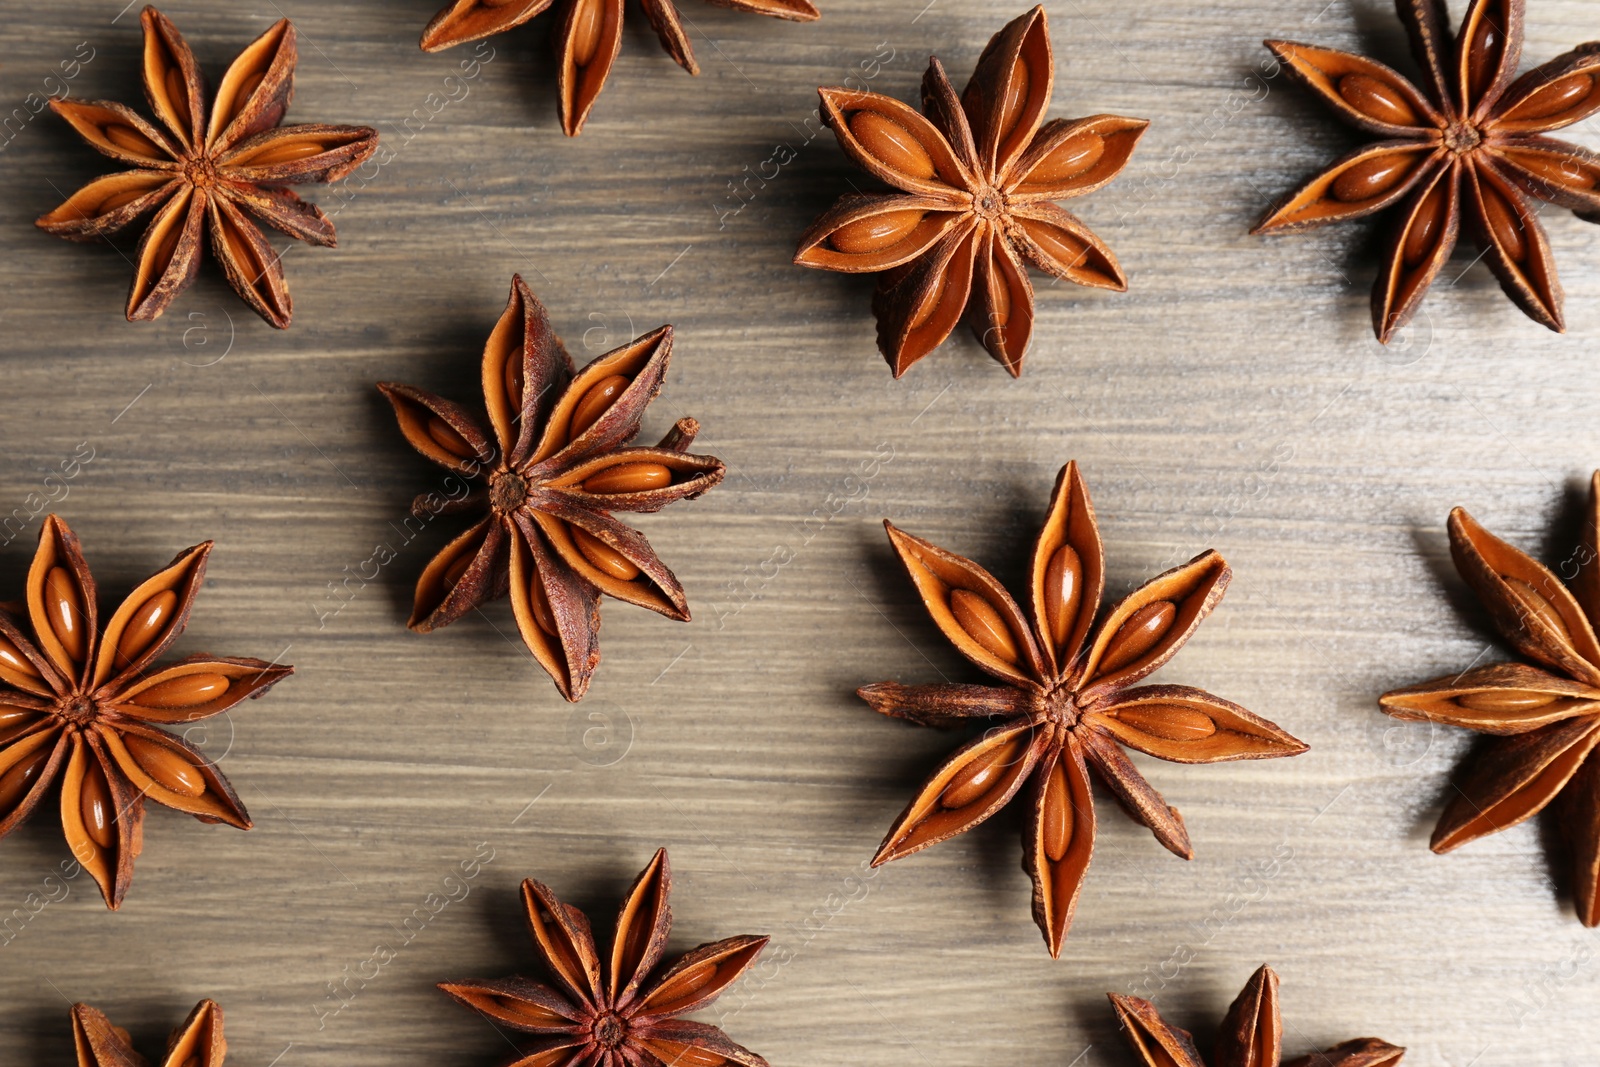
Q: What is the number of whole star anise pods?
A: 4